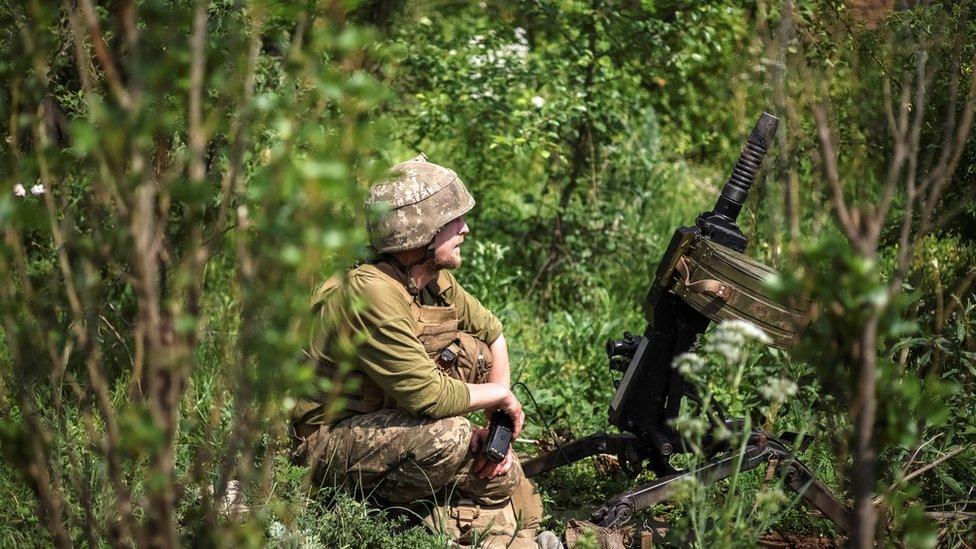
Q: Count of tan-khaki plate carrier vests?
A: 1